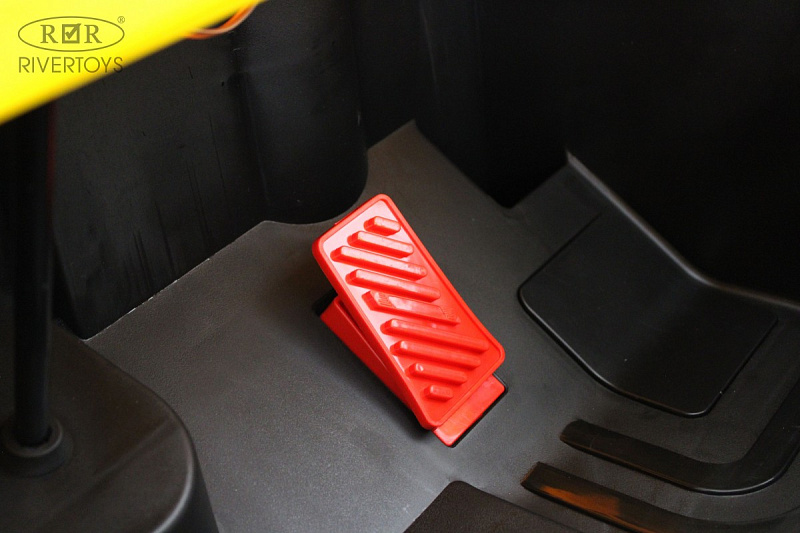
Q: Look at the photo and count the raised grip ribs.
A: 9